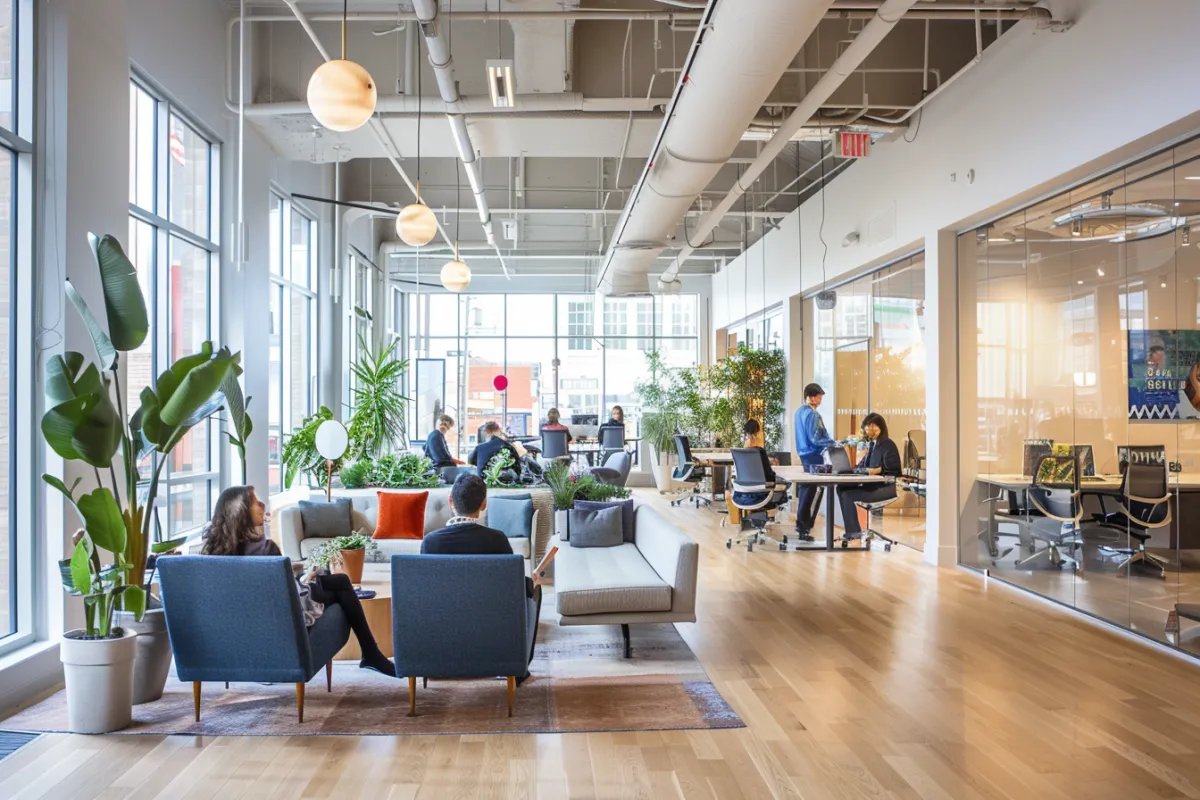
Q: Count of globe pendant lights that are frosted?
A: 3